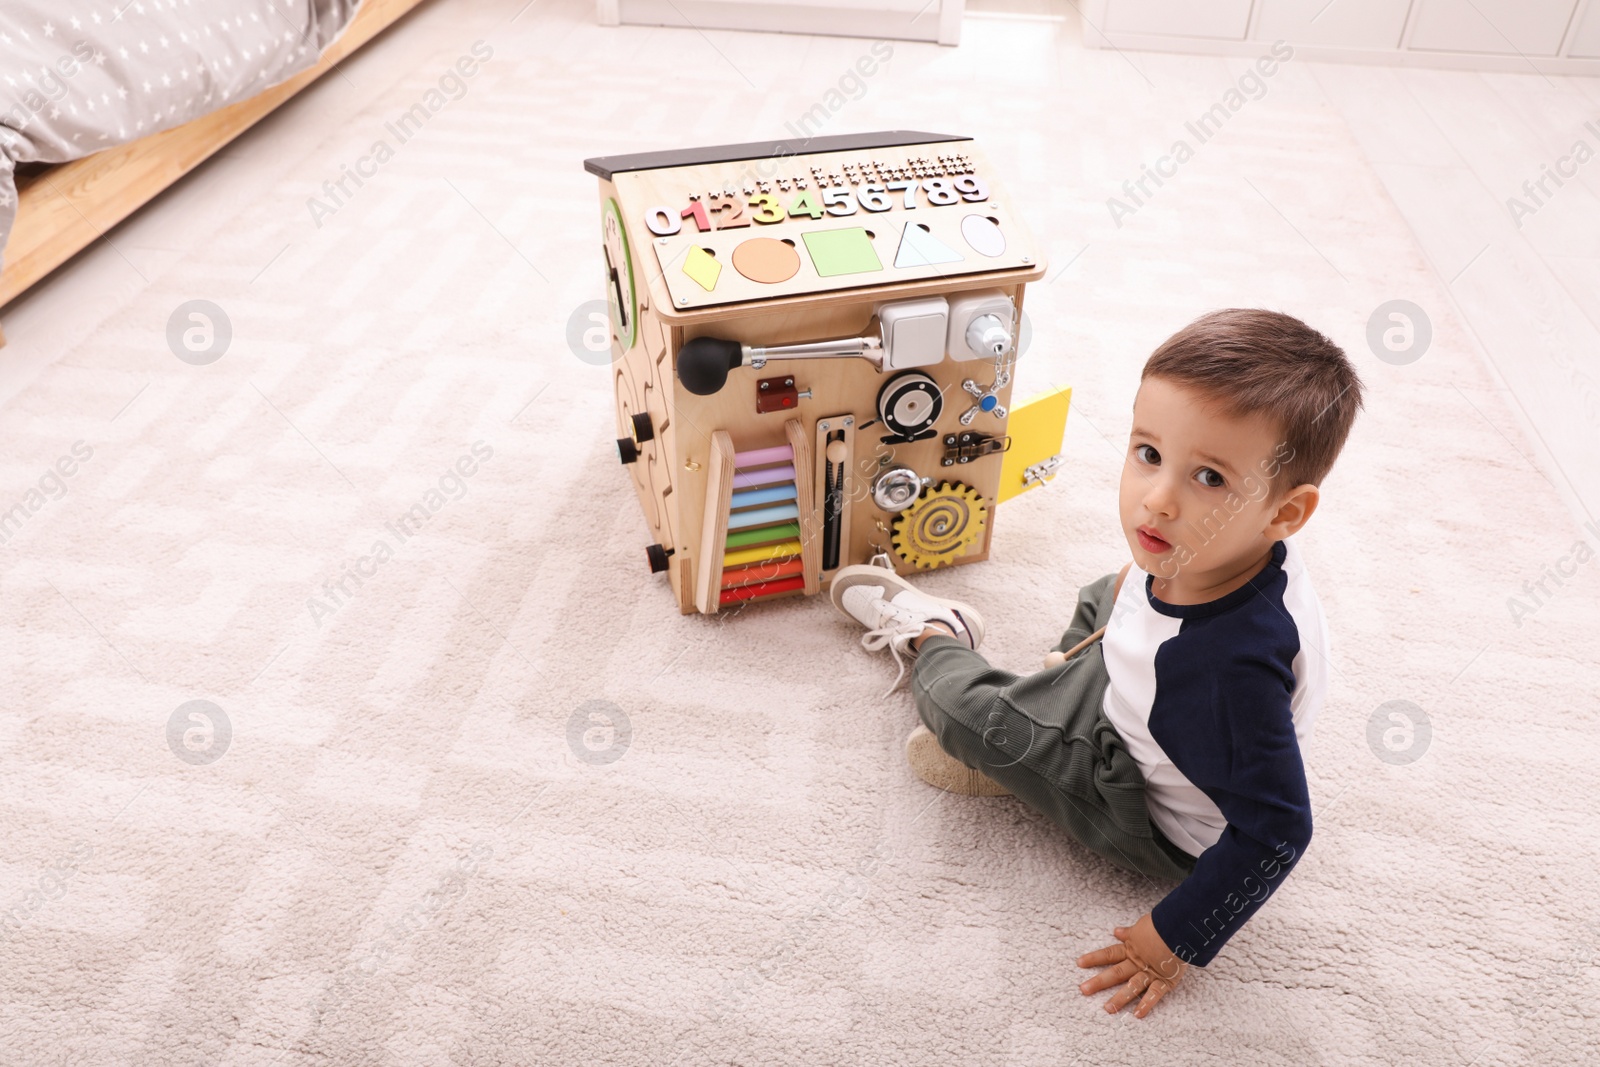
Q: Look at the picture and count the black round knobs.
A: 3